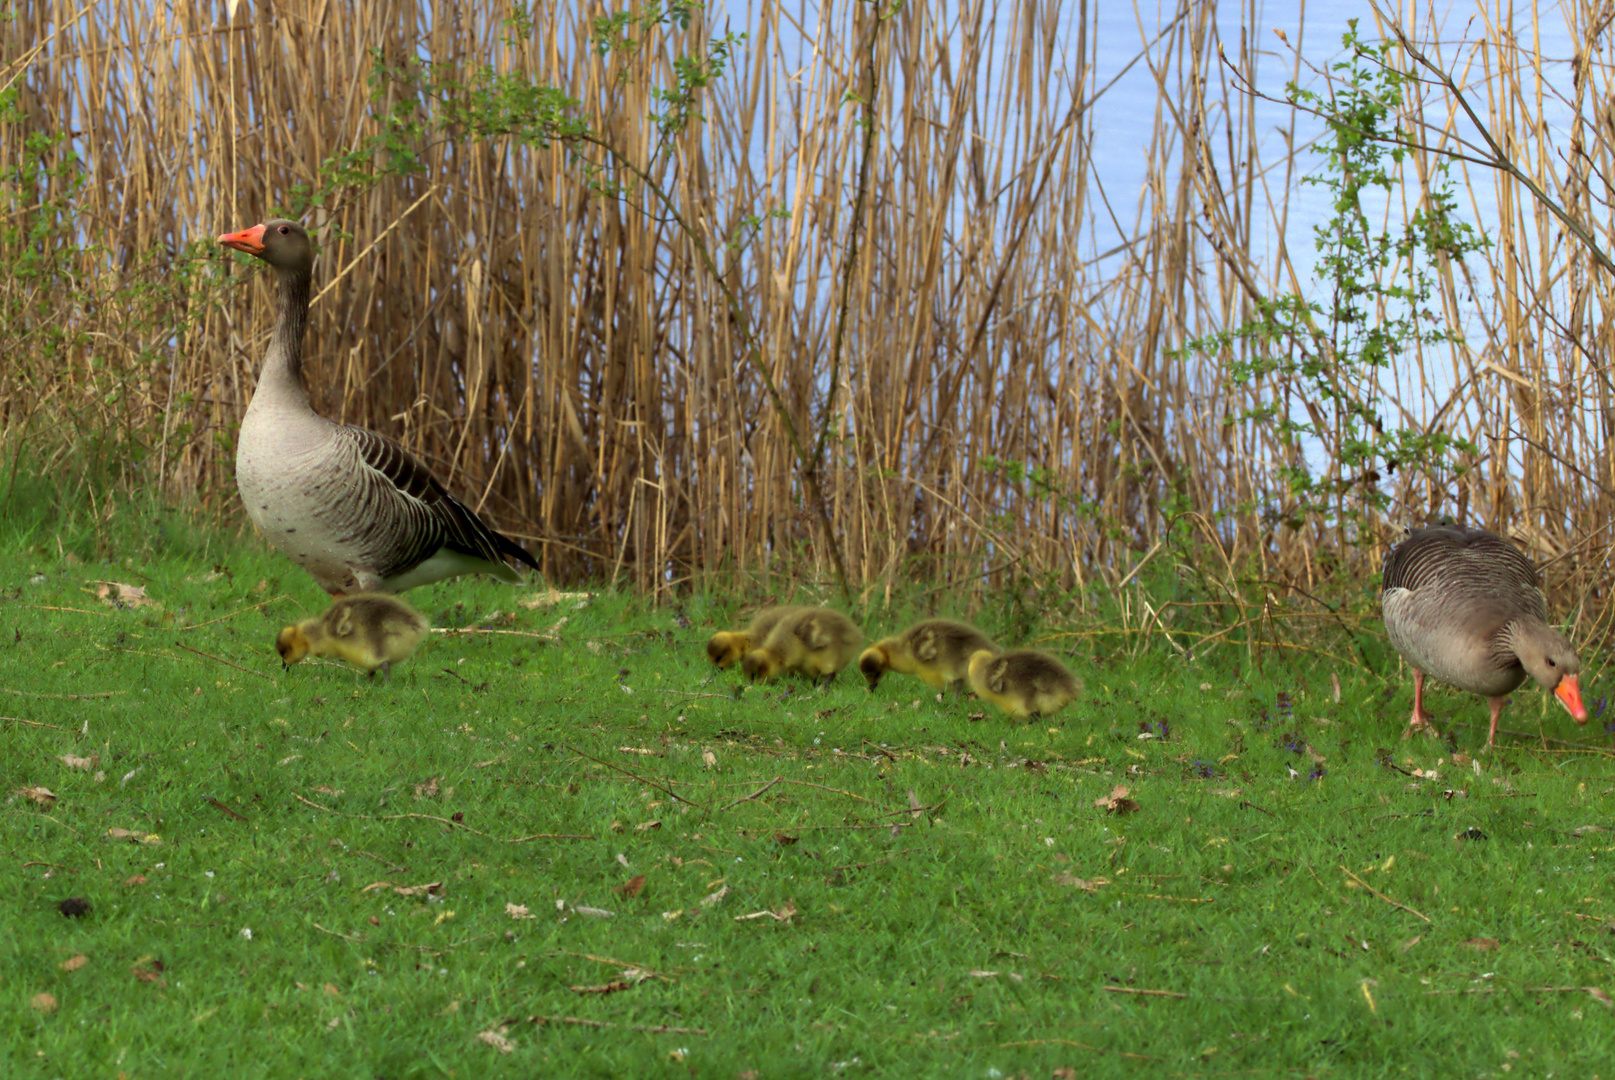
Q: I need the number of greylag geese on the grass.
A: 7